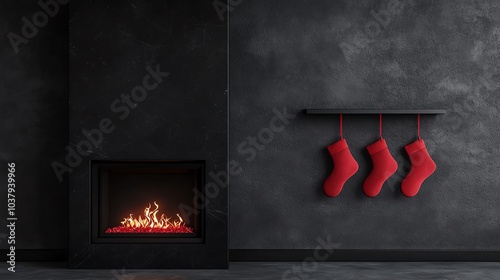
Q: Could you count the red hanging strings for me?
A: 3